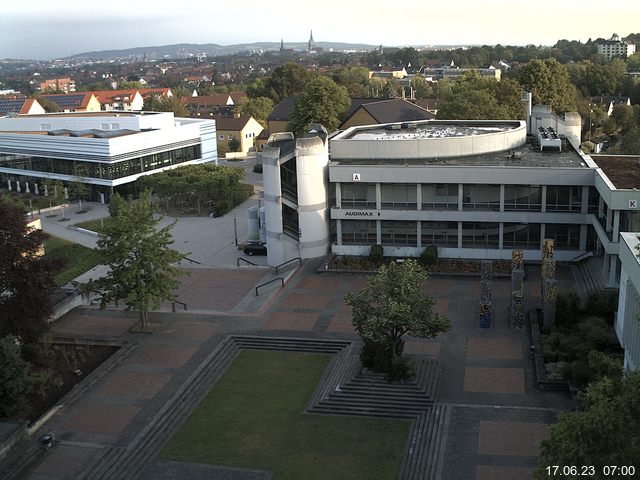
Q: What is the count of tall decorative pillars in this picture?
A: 3